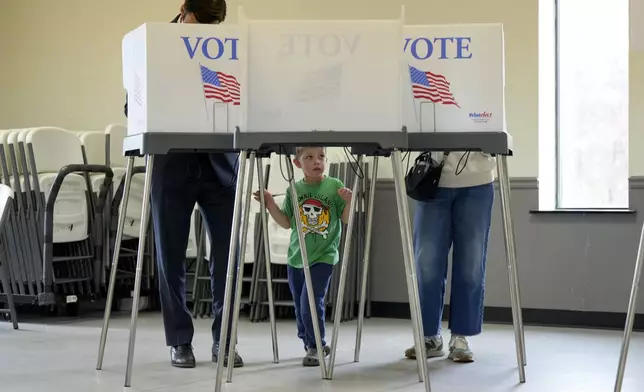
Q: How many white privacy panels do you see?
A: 3